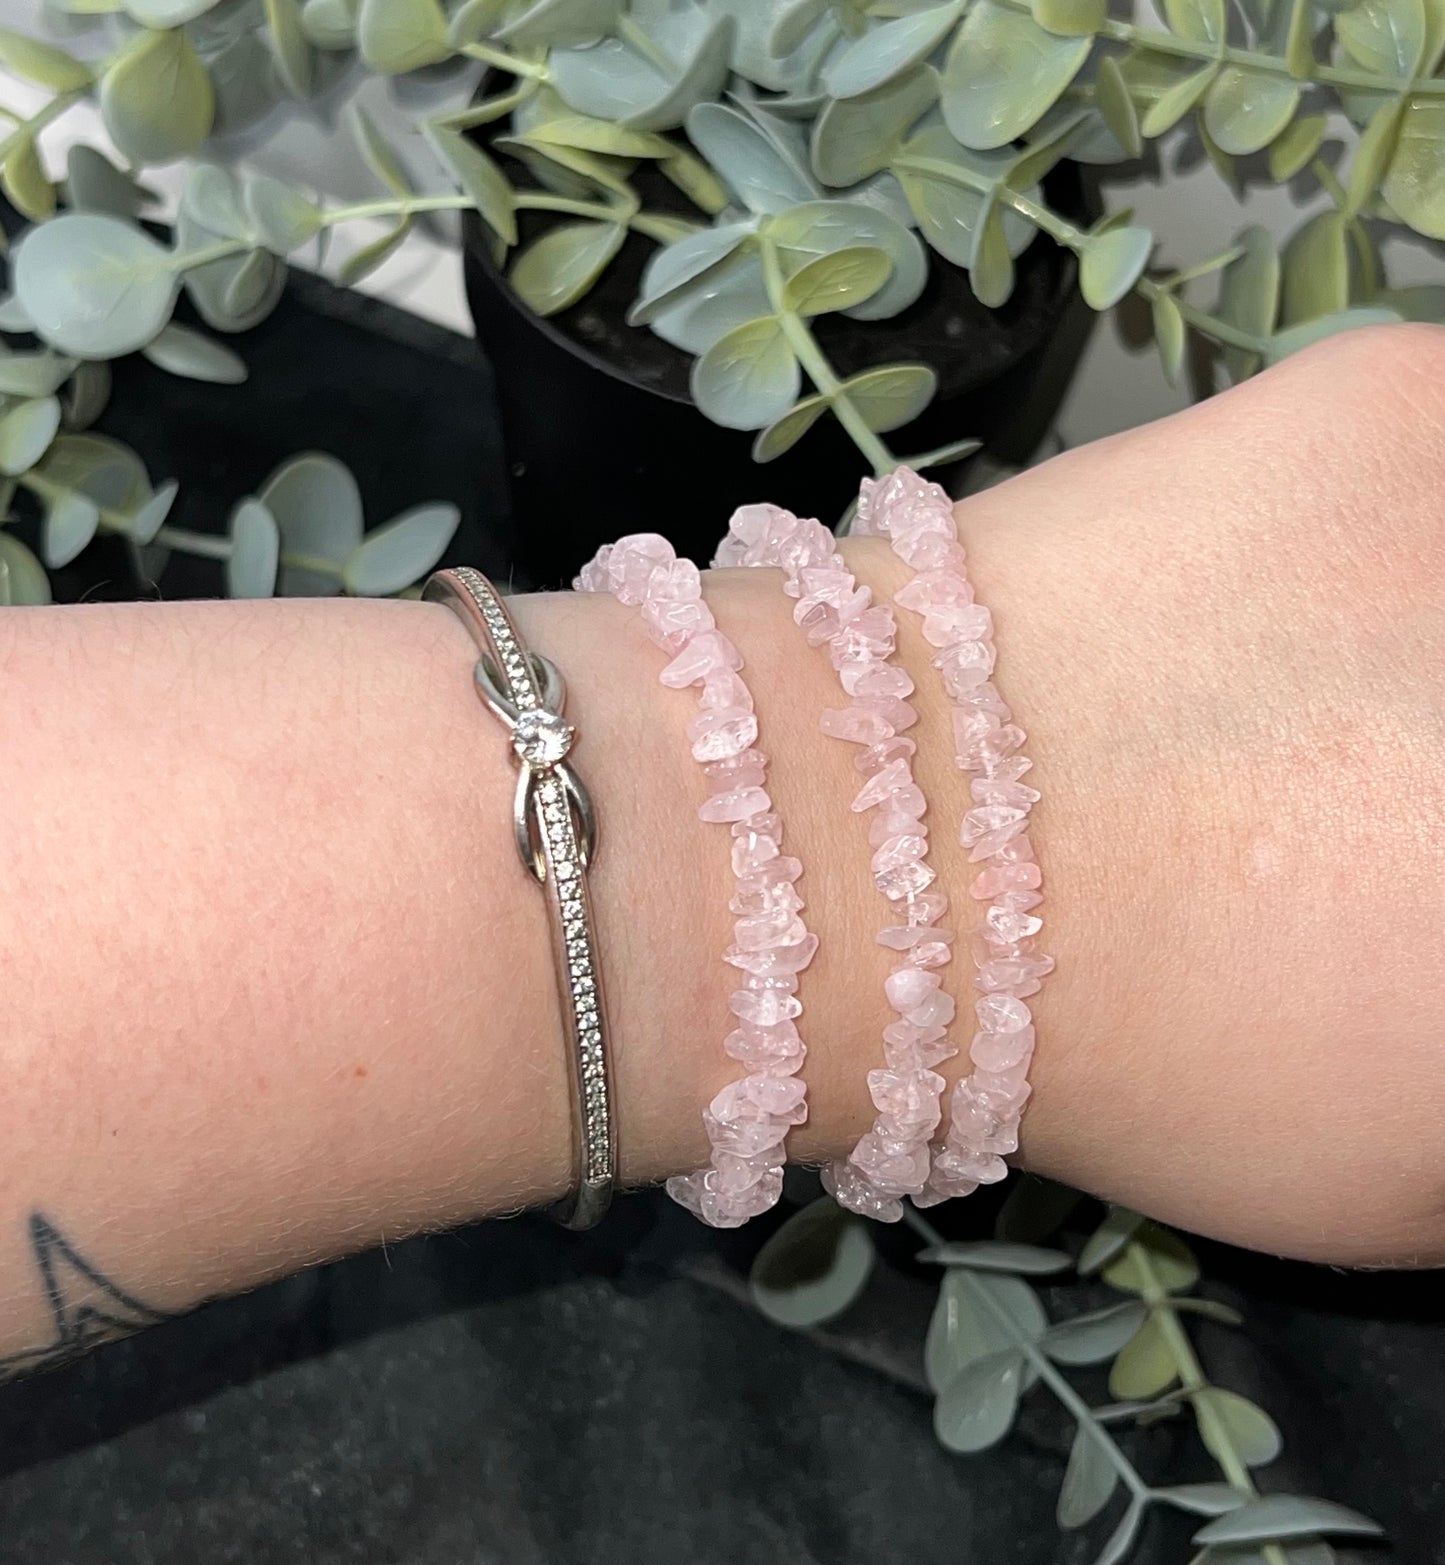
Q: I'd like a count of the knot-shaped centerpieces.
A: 1